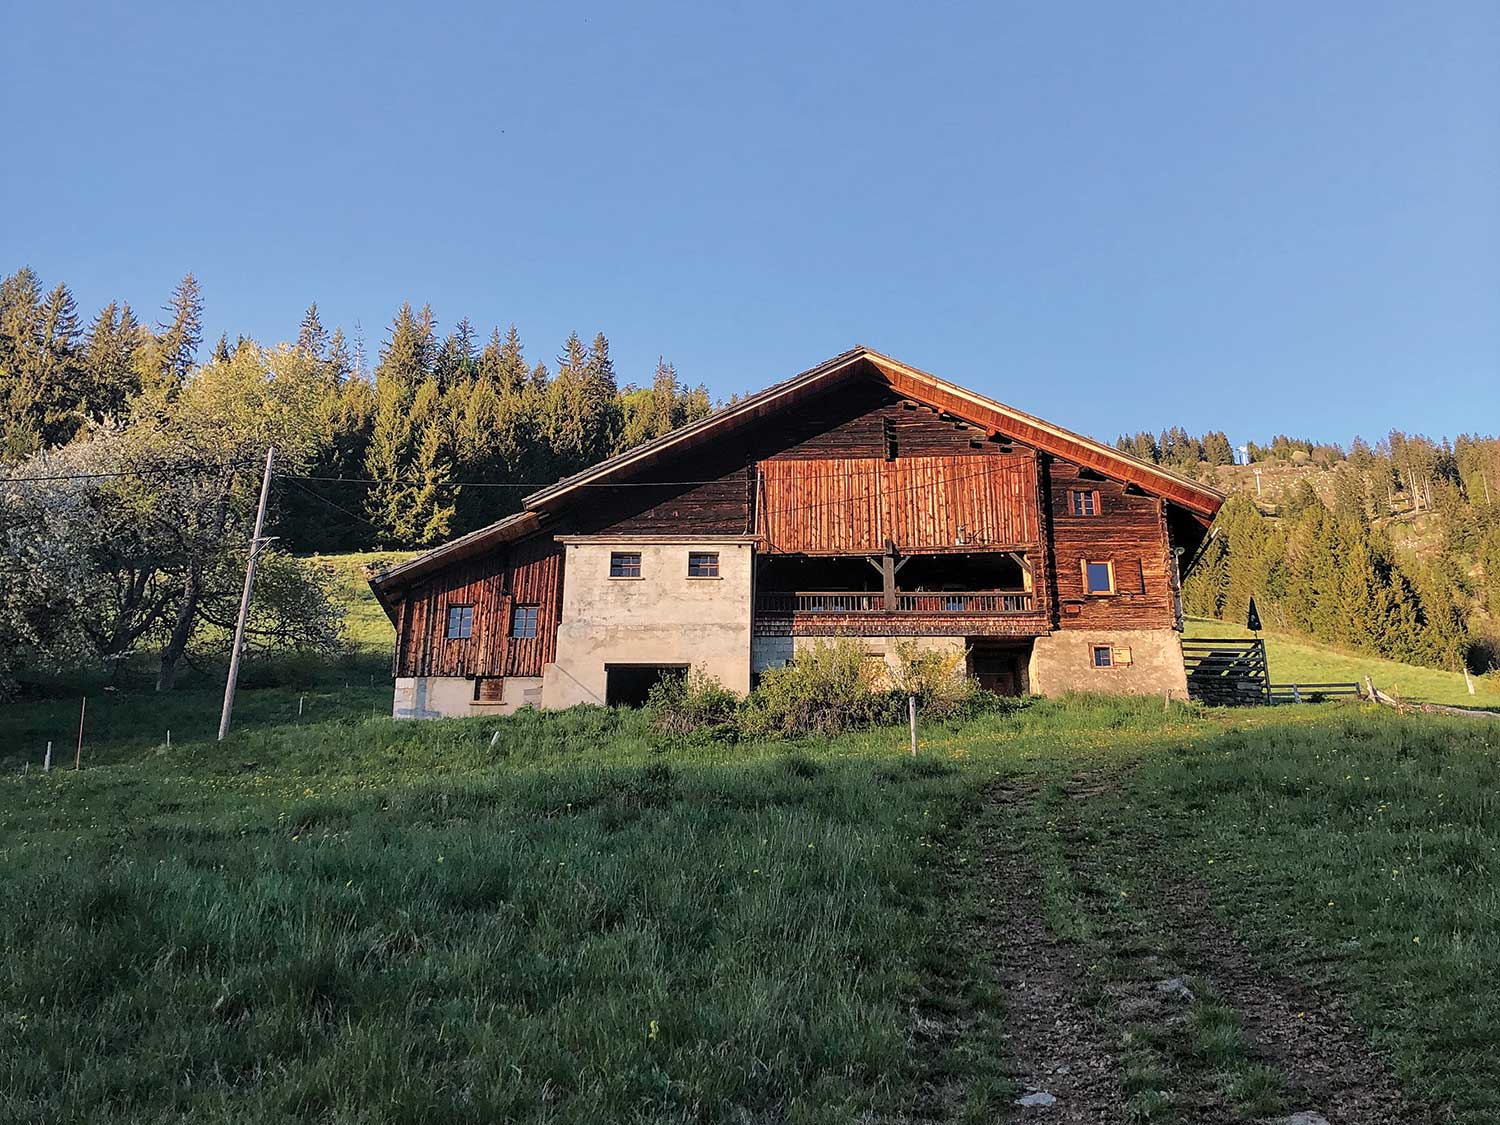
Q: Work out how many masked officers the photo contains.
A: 0